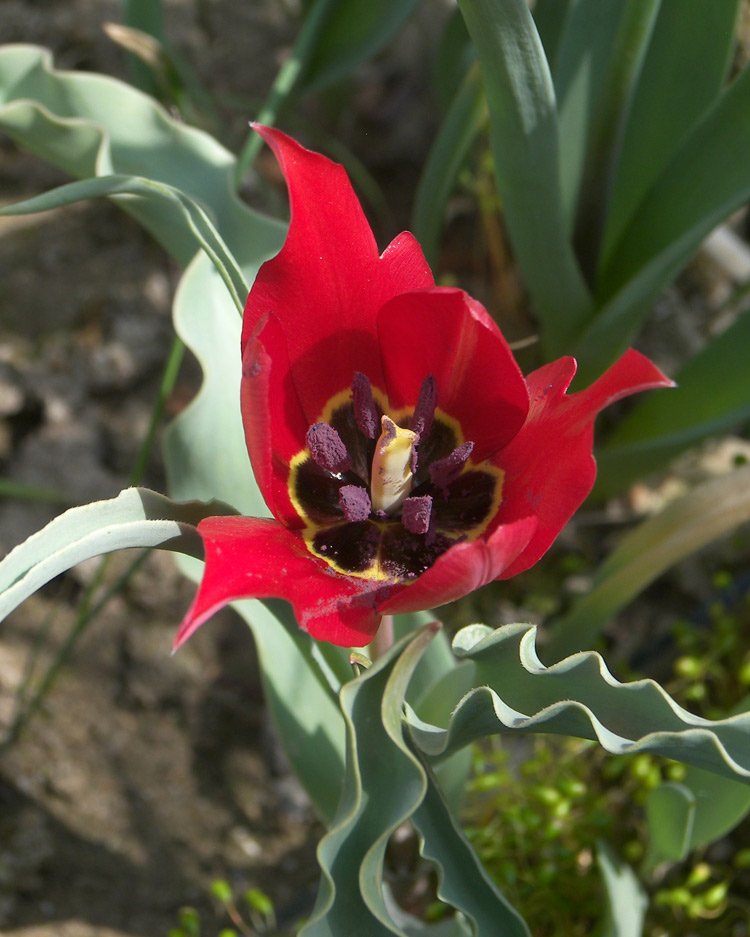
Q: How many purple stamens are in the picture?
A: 6